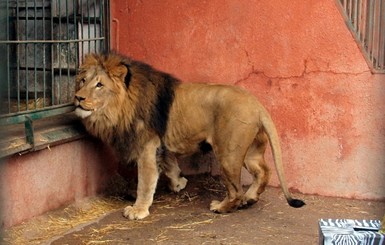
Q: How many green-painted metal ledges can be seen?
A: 1